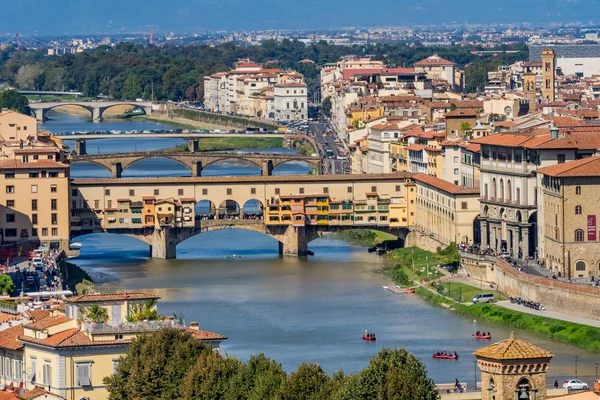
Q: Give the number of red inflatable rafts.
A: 3